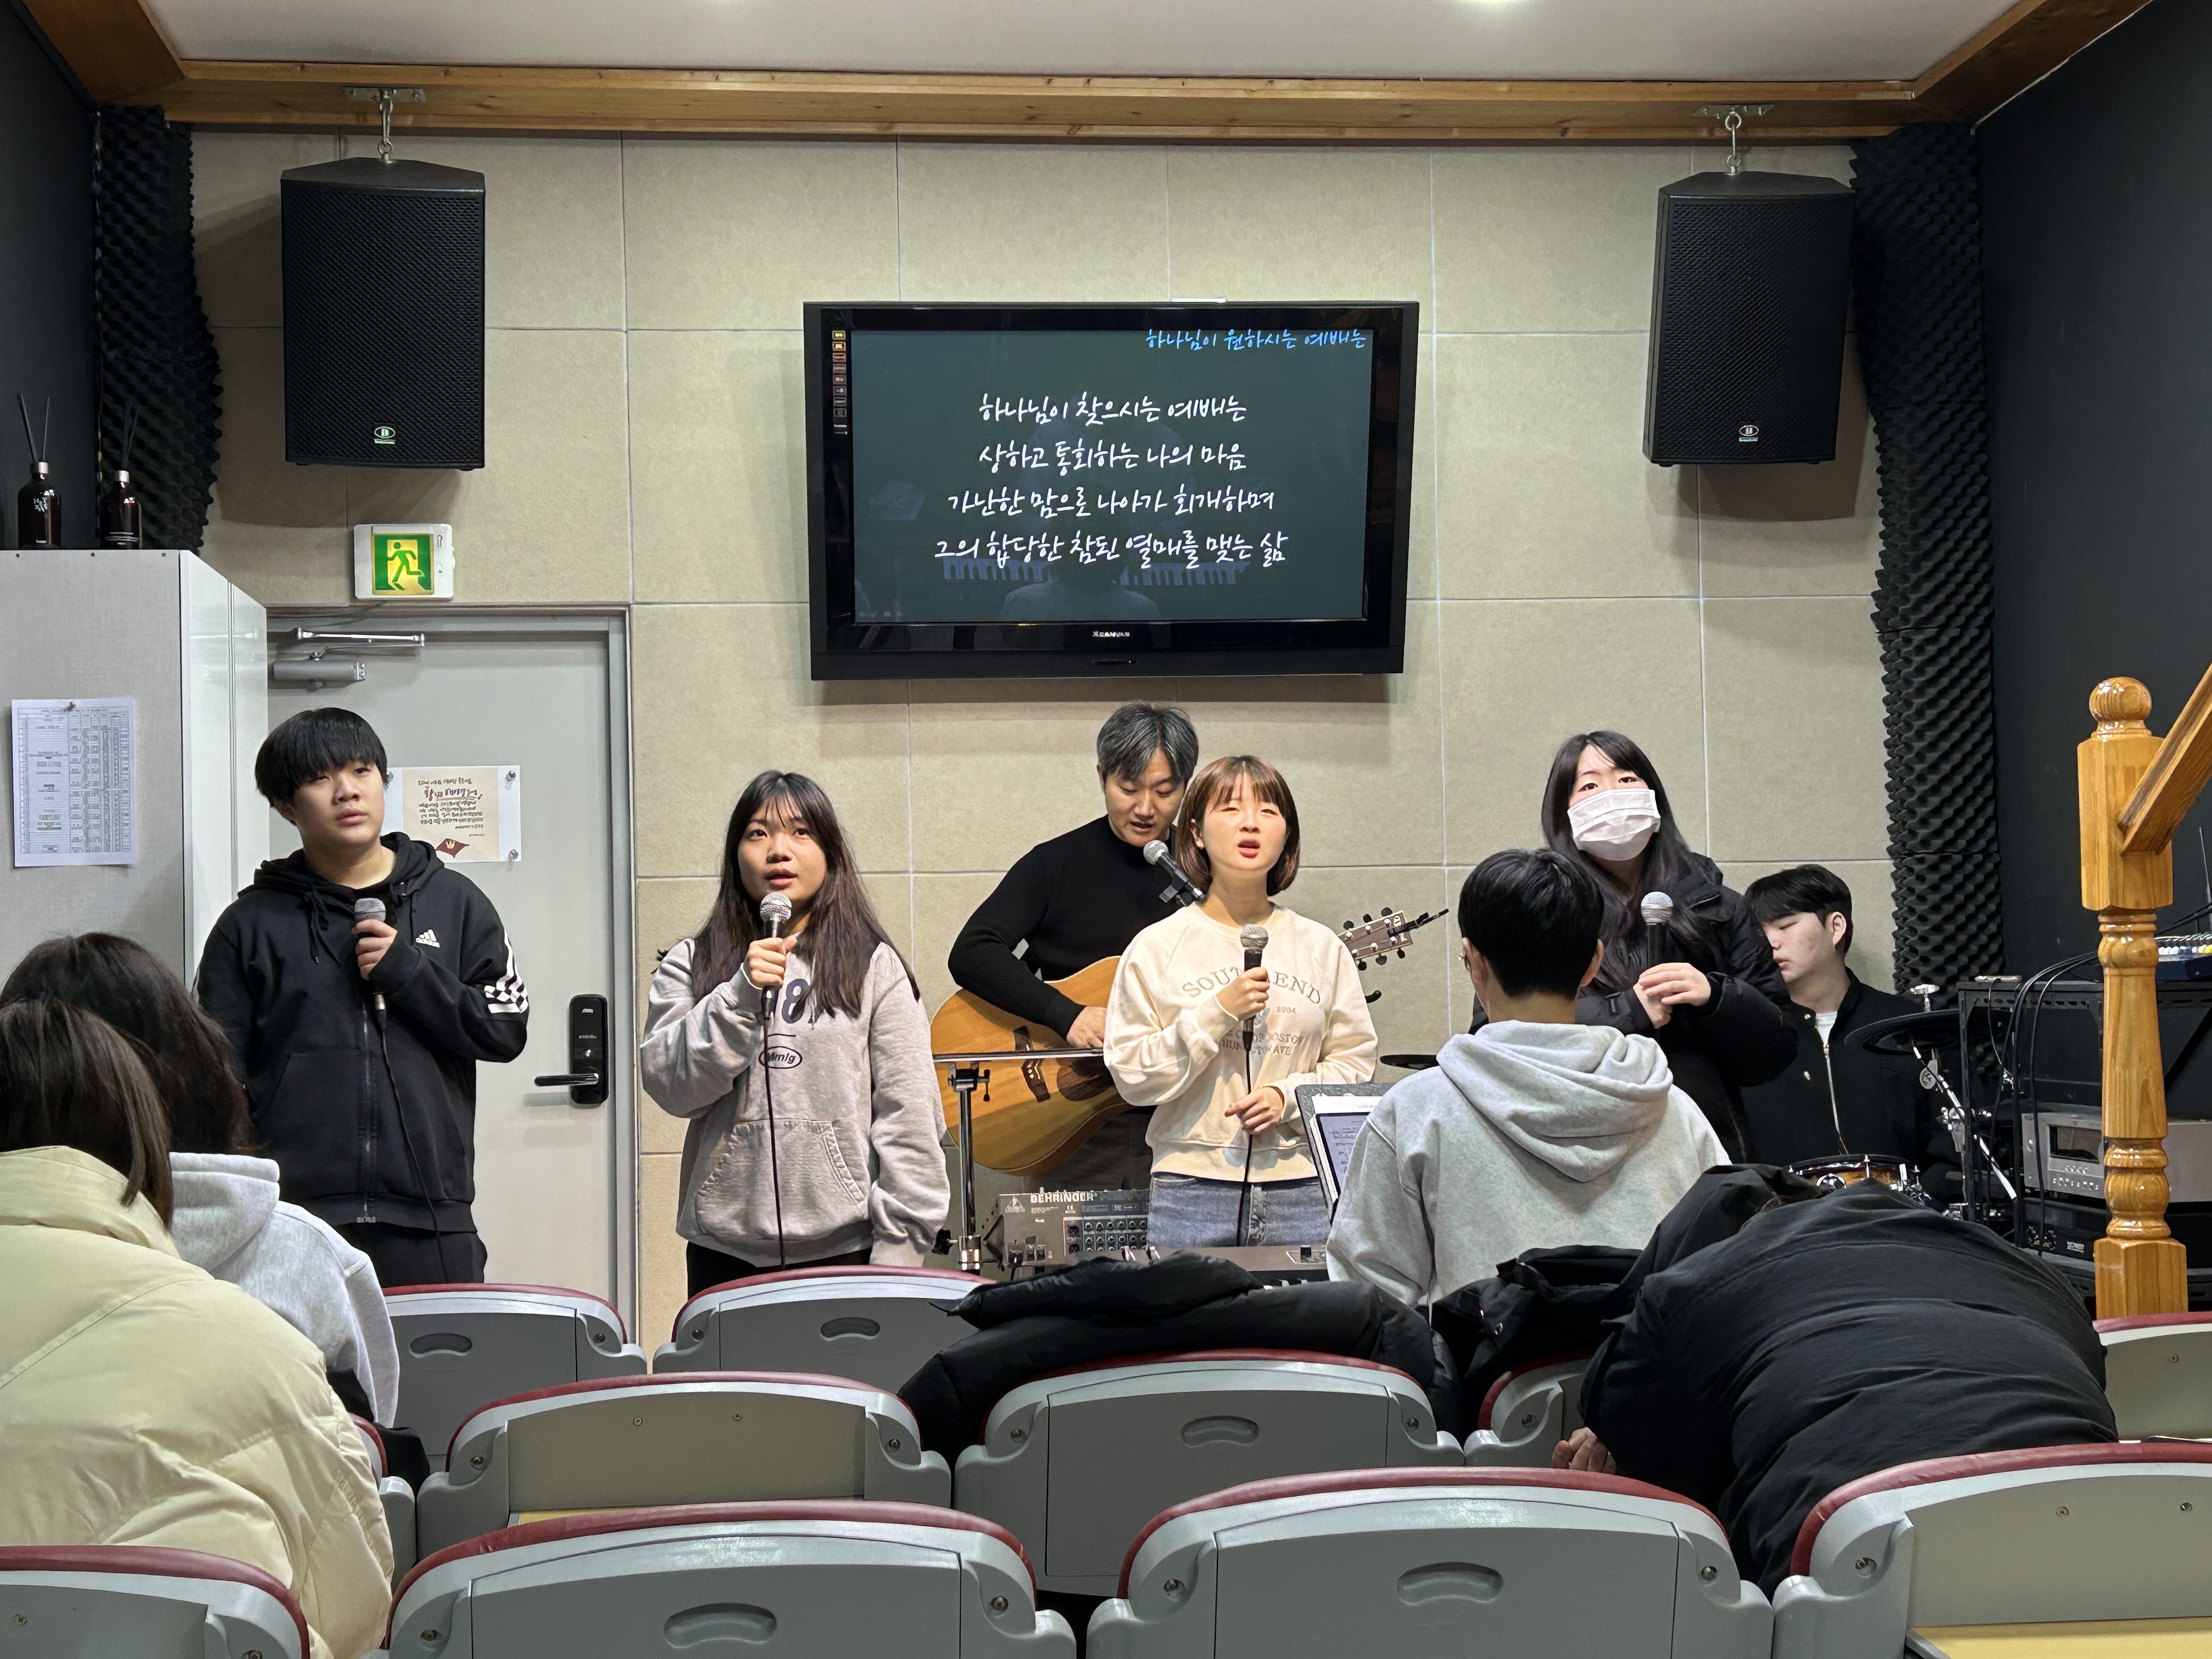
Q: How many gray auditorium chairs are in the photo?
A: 11